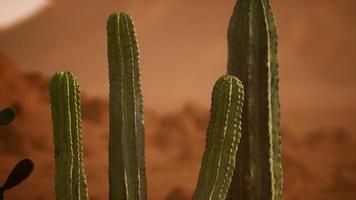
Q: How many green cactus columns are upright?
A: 4